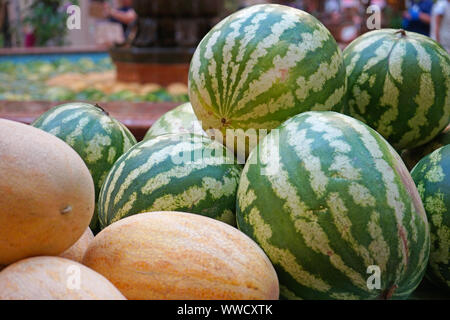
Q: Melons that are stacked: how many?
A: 11